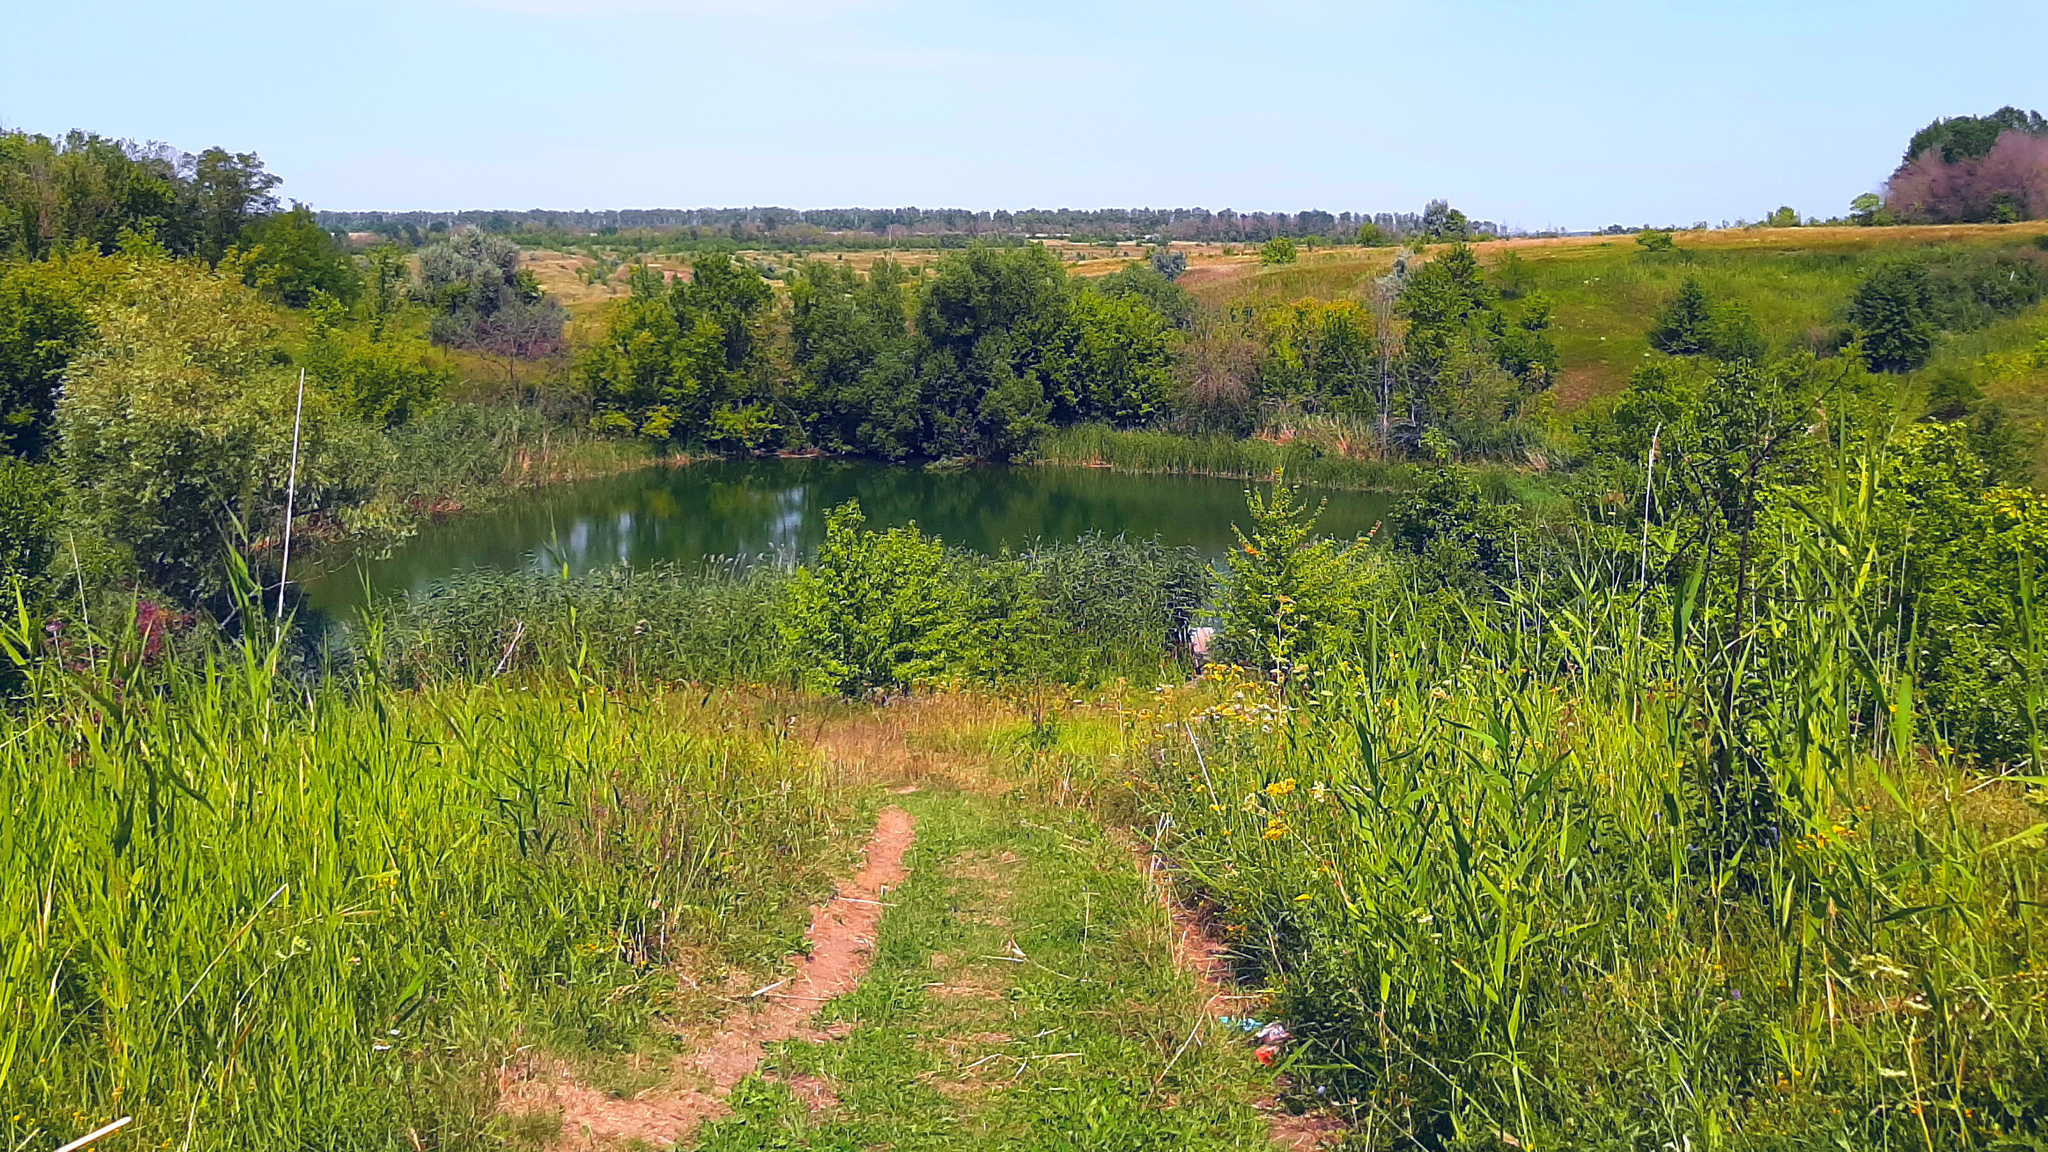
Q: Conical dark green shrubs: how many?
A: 2